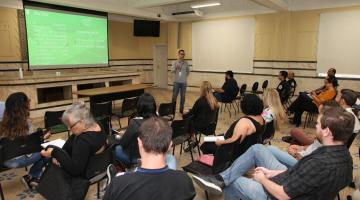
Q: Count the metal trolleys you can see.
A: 0